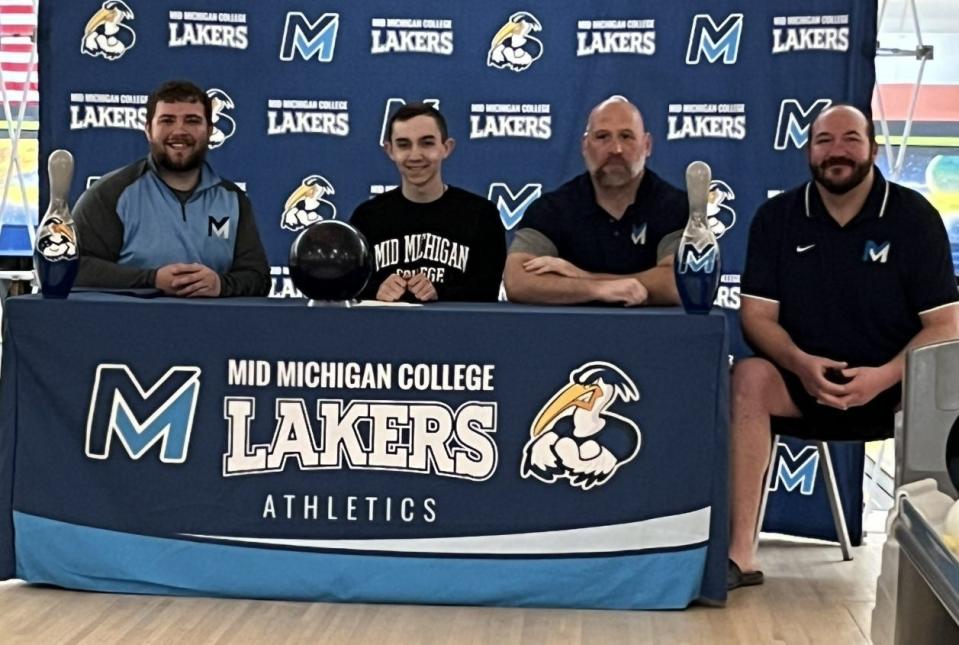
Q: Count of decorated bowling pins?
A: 2